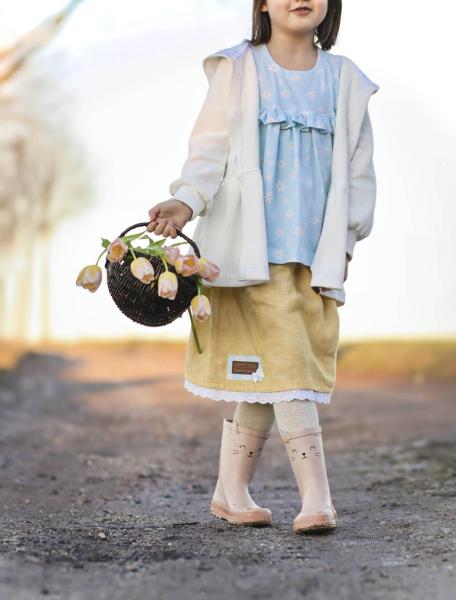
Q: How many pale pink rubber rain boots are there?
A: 2